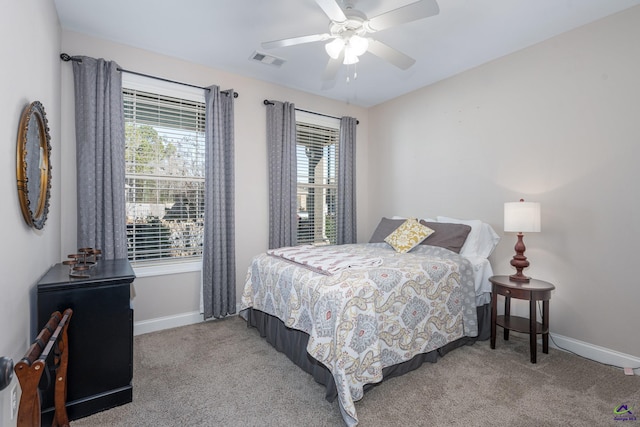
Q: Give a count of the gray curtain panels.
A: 4